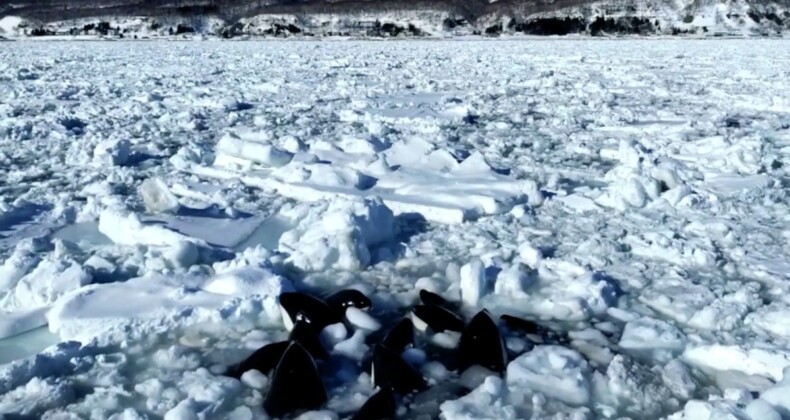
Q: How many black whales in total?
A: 12